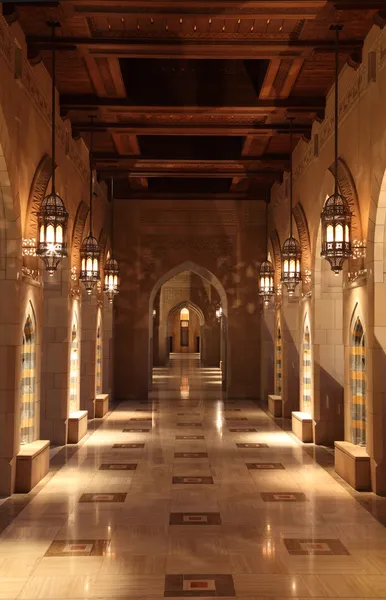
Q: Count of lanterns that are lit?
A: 6